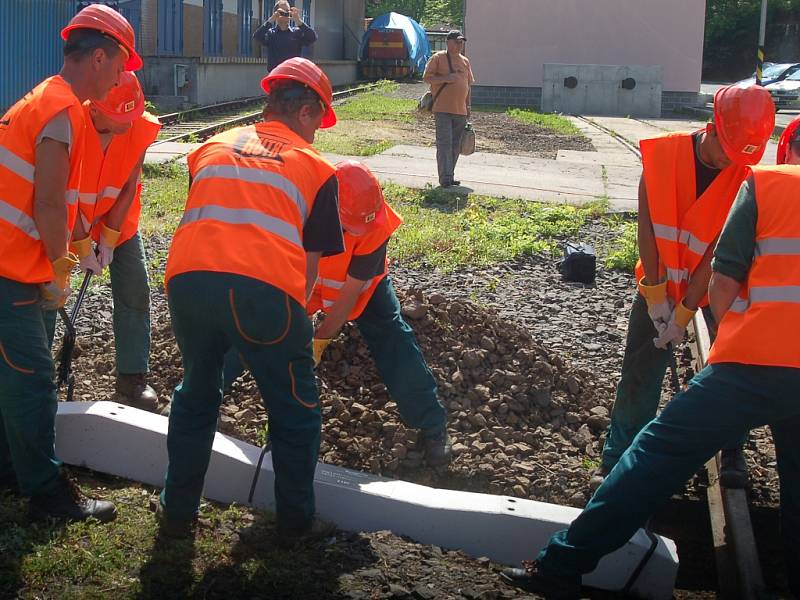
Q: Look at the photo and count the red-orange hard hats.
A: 6